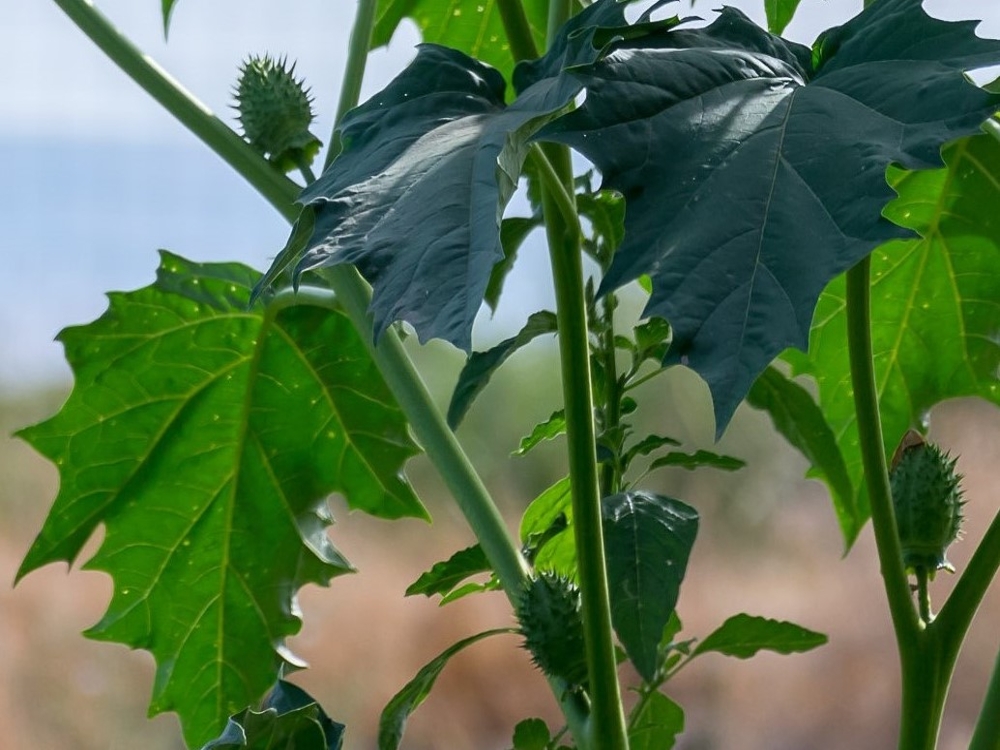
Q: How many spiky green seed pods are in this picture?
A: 3